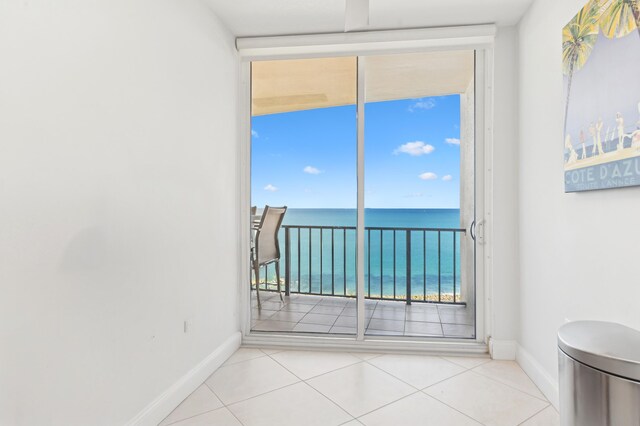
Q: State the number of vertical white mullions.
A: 1